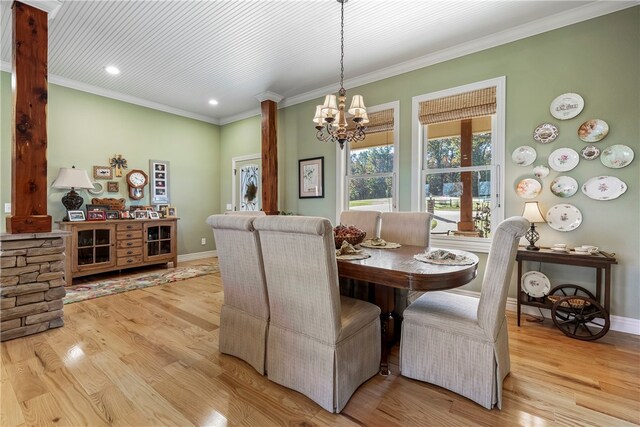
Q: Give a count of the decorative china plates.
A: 13